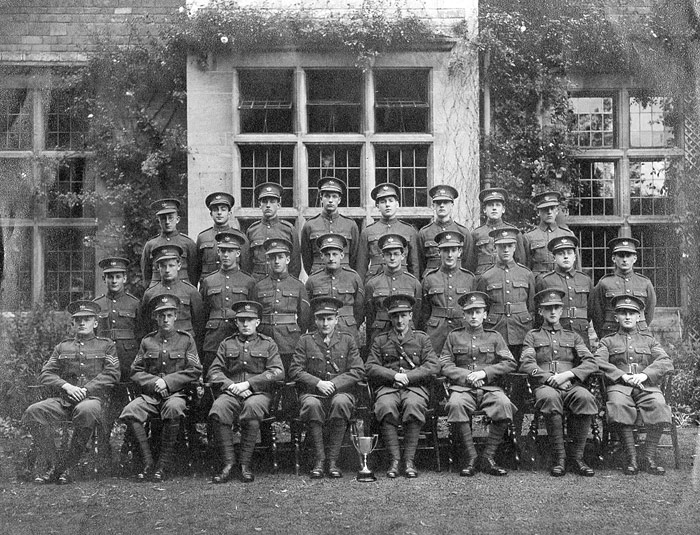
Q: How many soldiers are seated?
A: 8